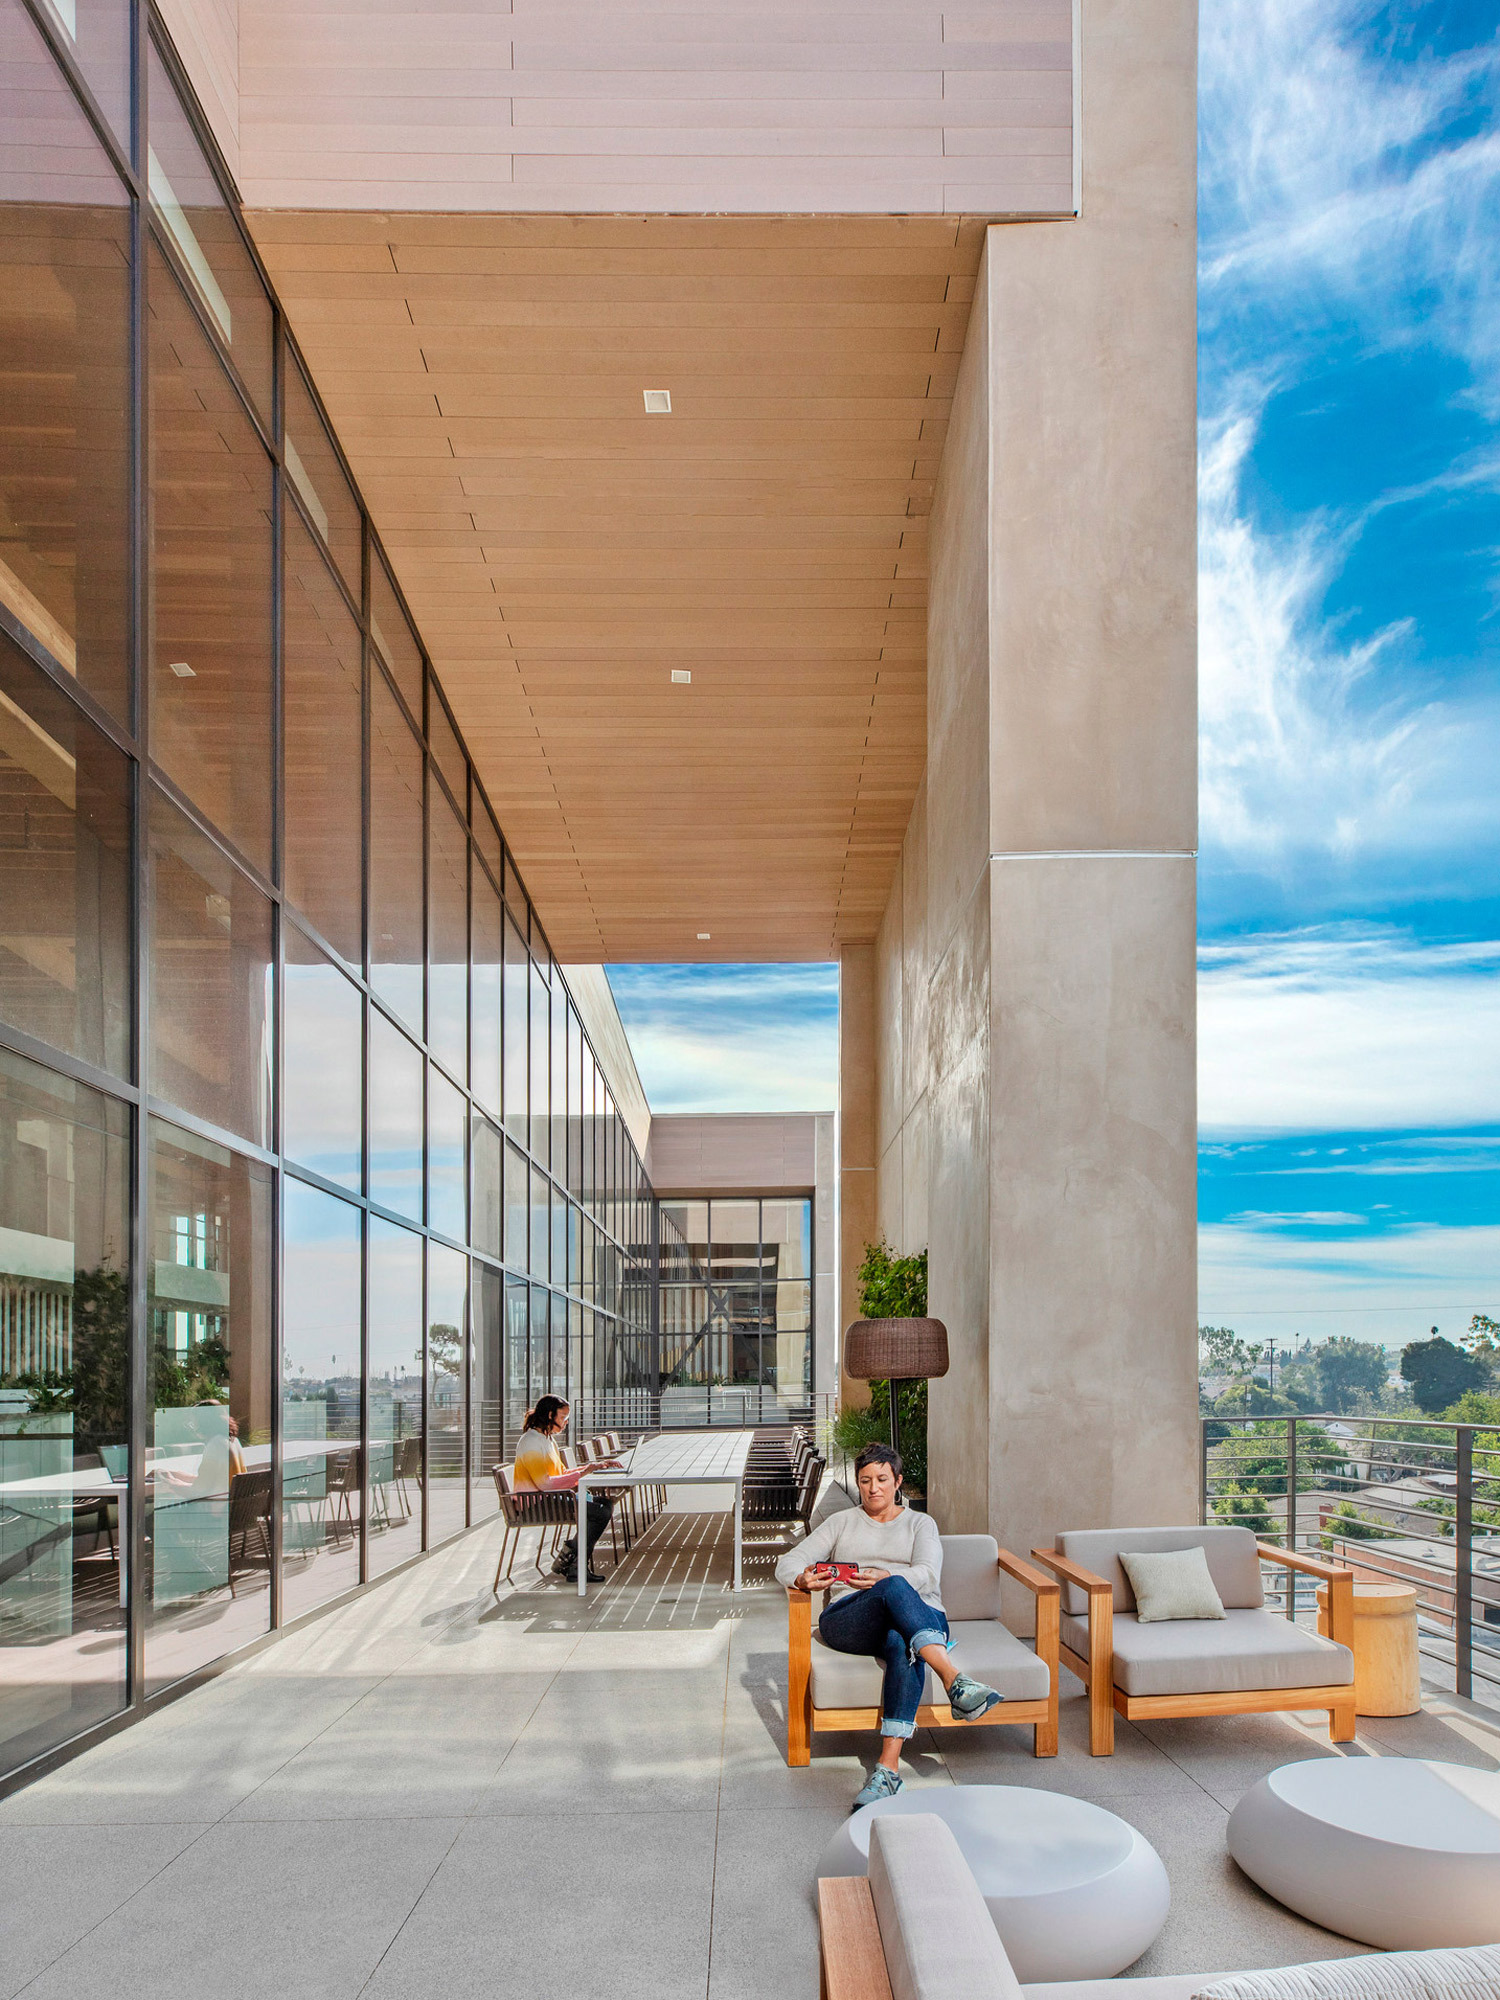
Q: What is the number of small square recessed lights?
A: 3